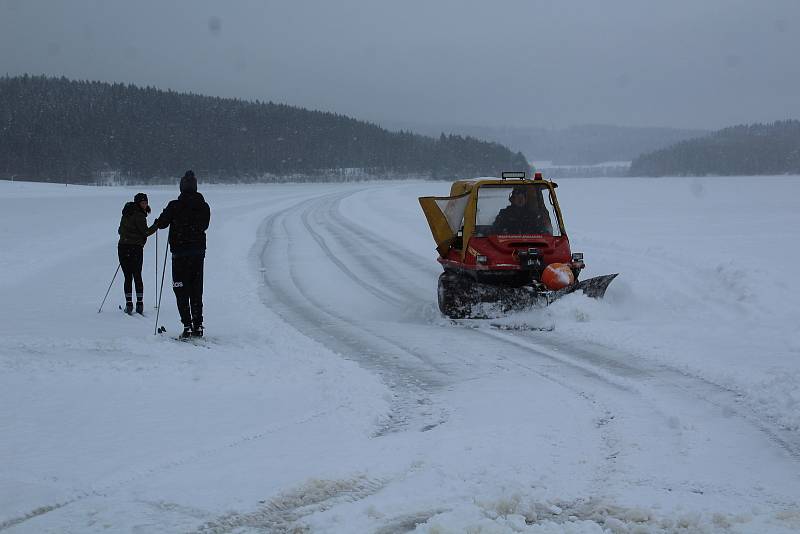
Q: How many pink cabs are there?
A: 0